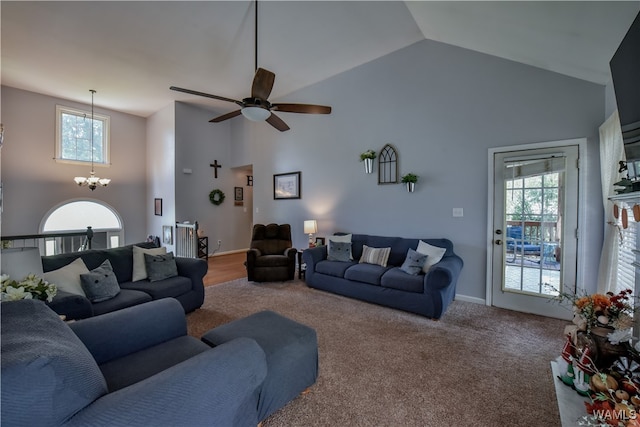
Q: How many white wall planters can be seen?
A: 2